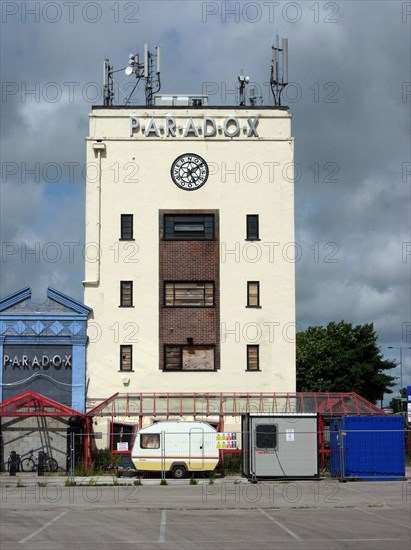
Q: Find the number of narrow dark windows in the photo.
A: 6